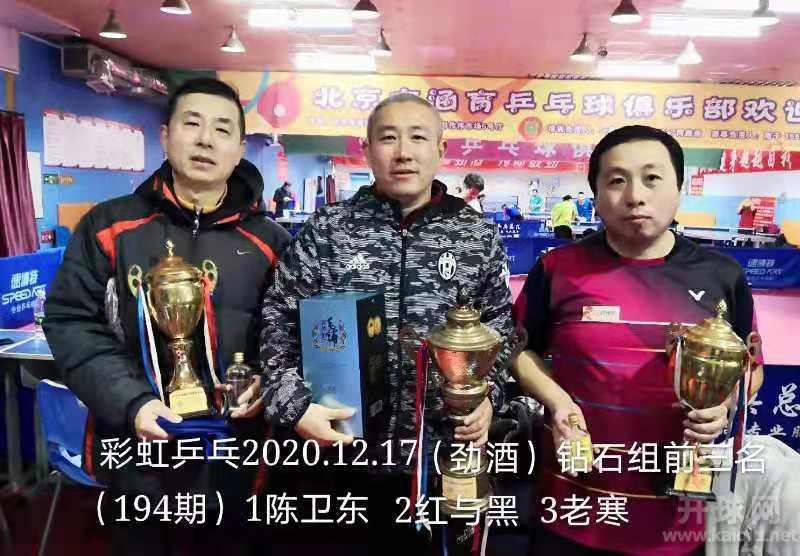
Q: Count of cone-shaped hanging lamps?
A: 9